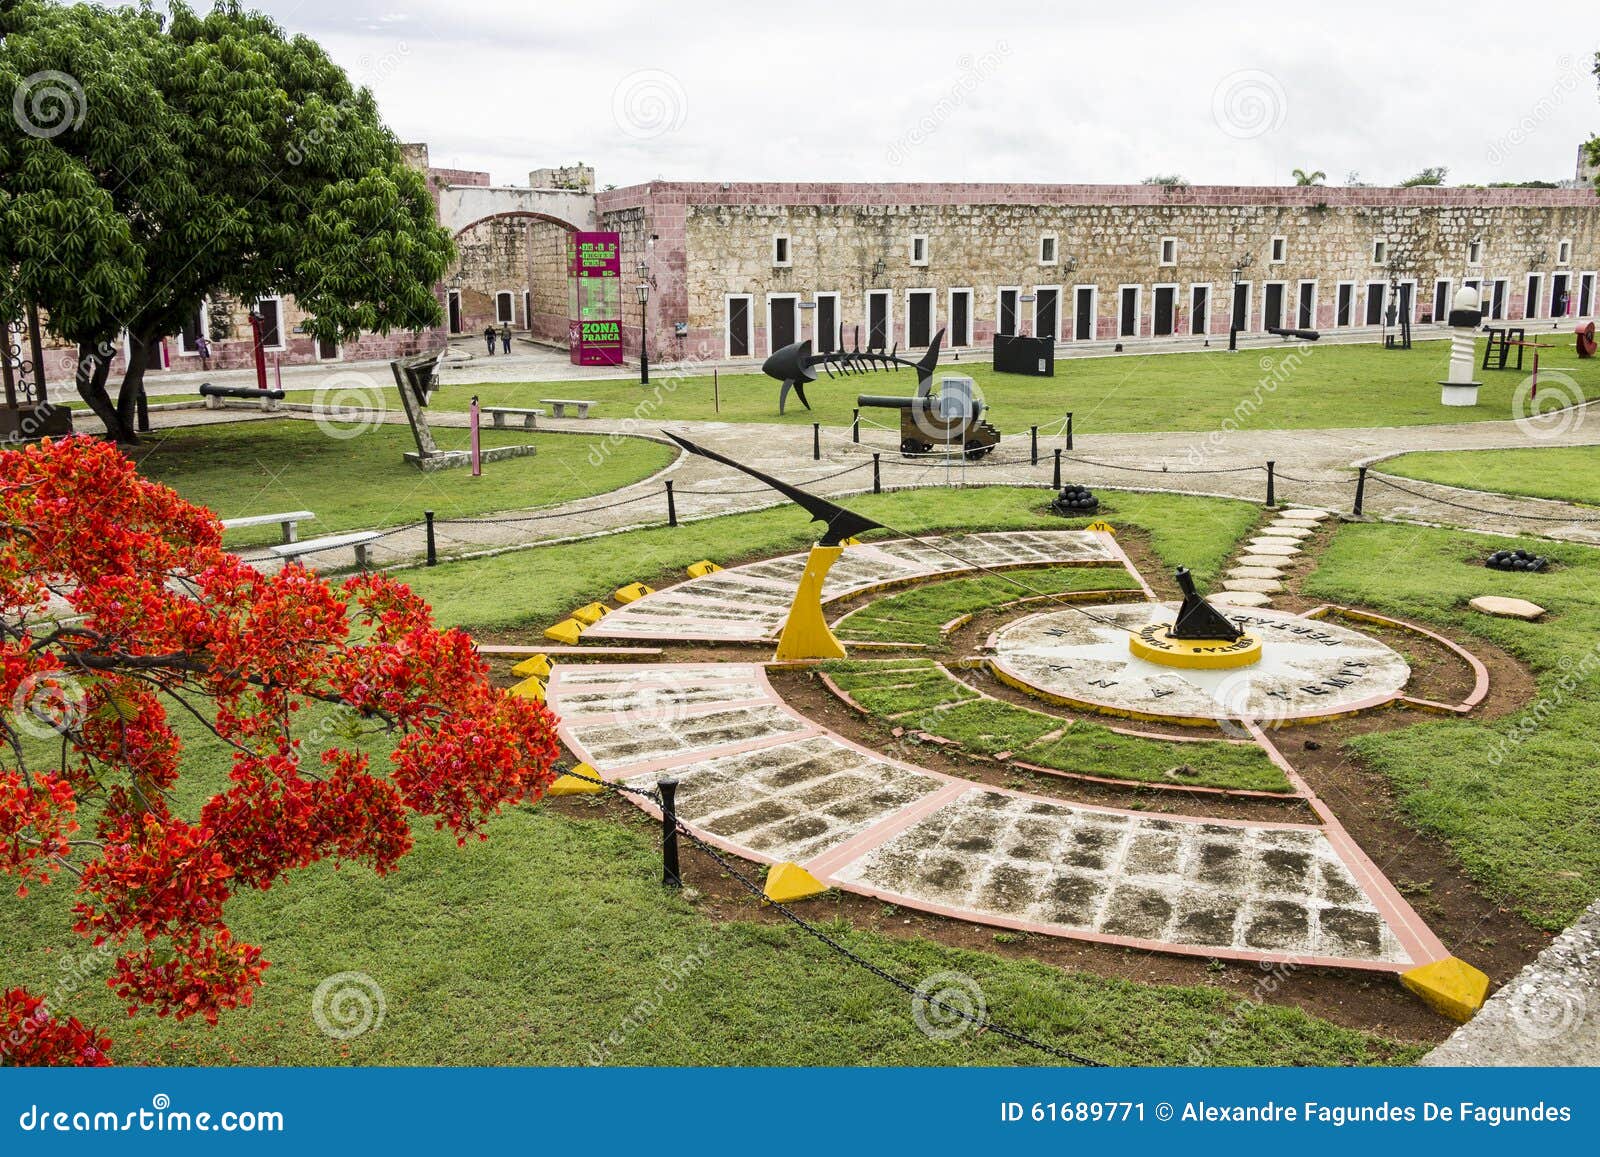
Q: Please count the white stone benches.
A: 4